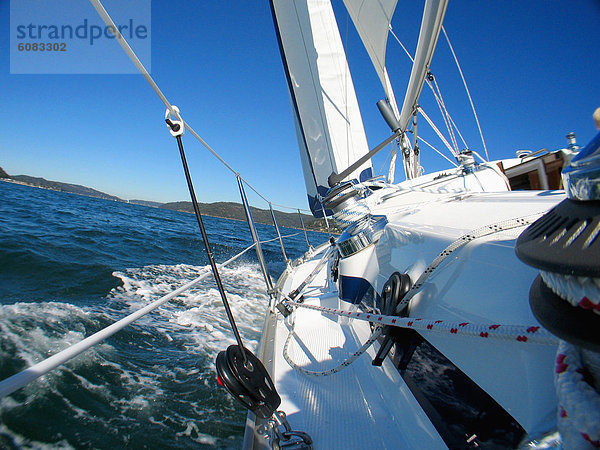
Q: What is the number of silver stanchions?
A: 3